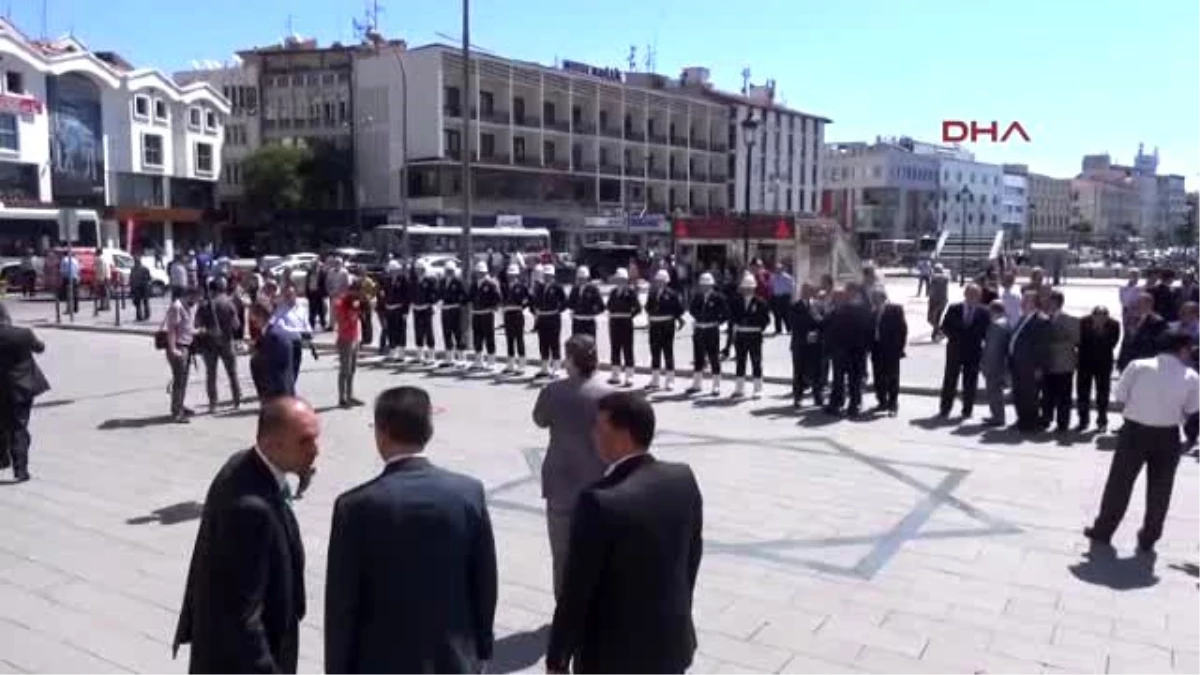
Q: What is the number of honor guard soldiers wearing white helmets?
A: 11